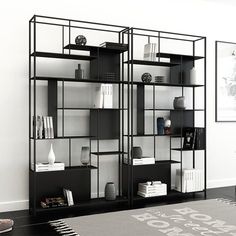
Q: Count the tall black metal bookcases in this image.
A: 2